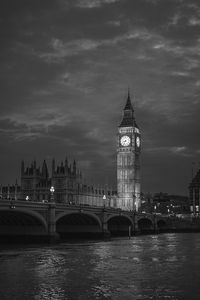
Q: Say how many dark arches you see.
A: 5